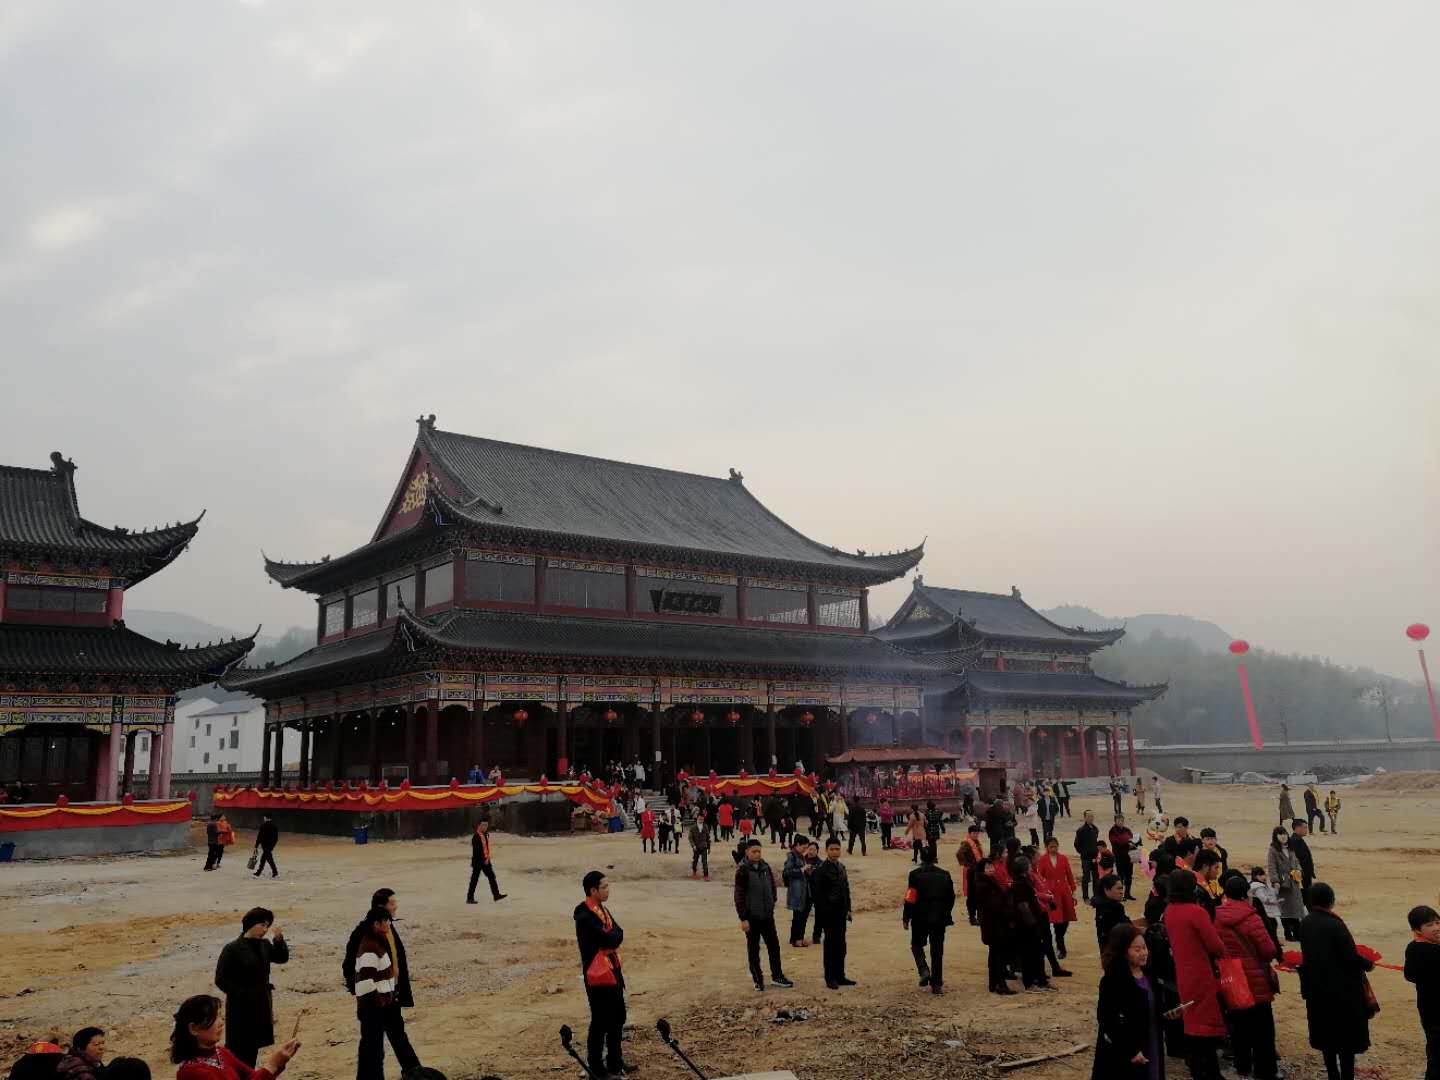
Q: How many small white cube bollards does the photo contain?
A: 0